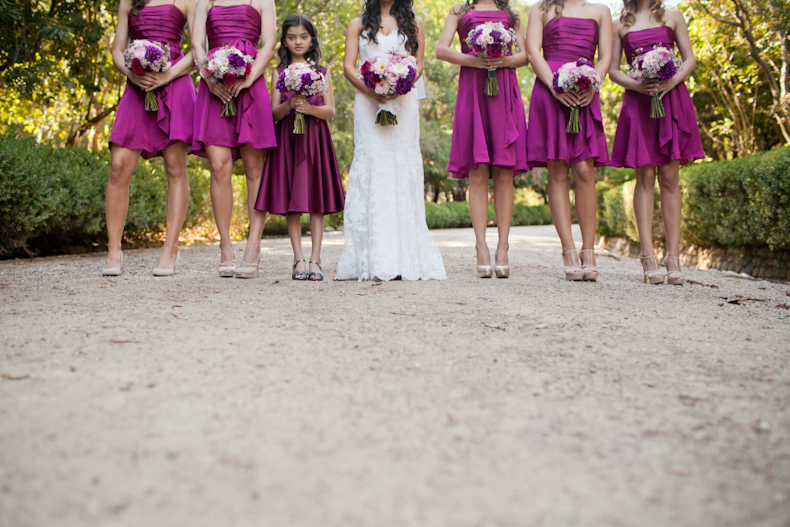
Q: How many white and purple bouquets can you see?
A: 7